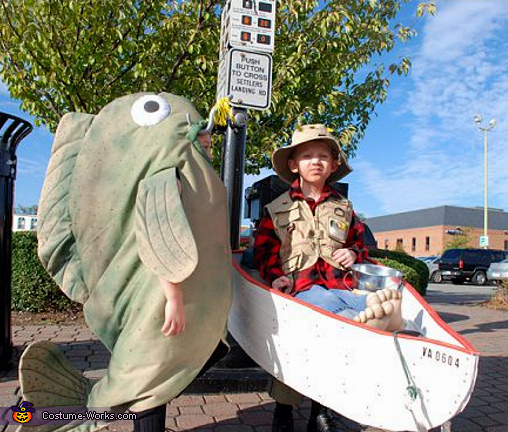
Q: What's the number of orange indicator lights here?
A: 4